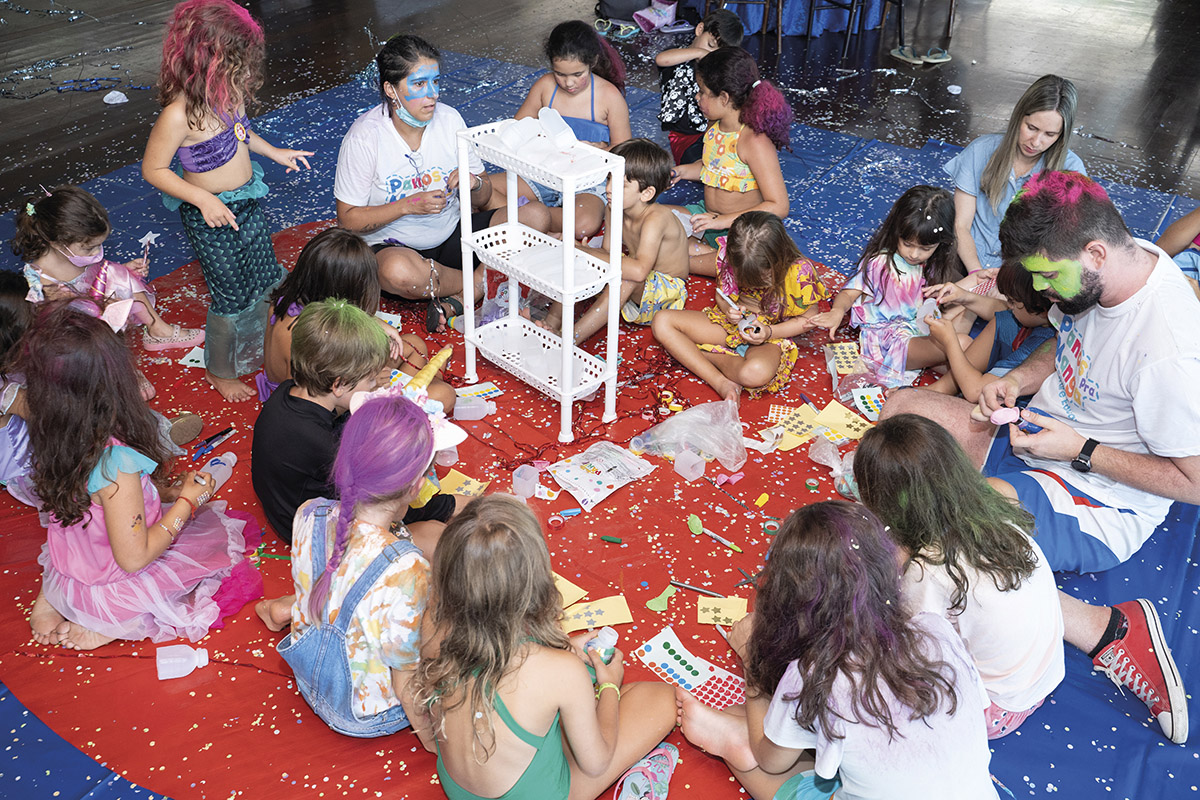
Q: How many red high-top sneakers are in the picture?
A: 1